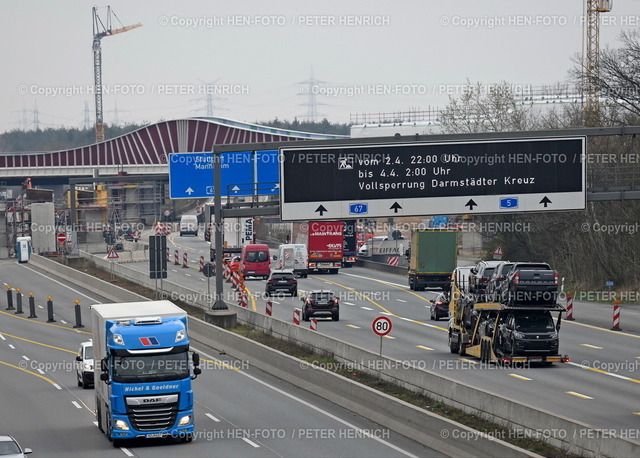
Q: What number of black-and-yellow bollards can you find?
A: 5